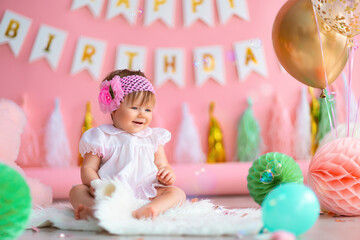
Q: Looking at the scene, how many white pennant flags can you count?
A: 12